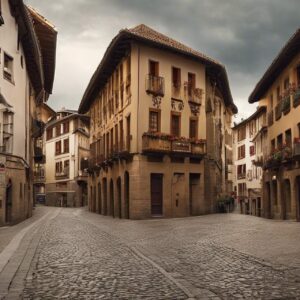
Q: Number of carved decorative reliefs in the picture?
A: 3